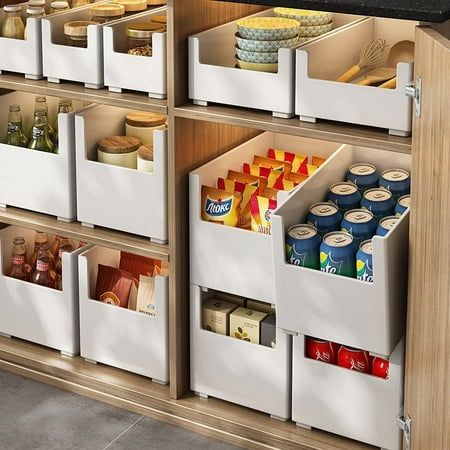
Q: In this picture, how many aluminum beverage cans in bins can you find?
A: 14